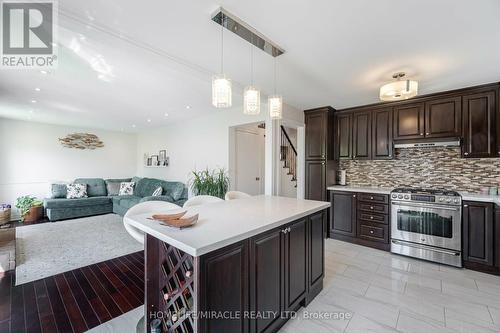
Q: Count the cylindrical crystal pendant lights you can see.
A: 3